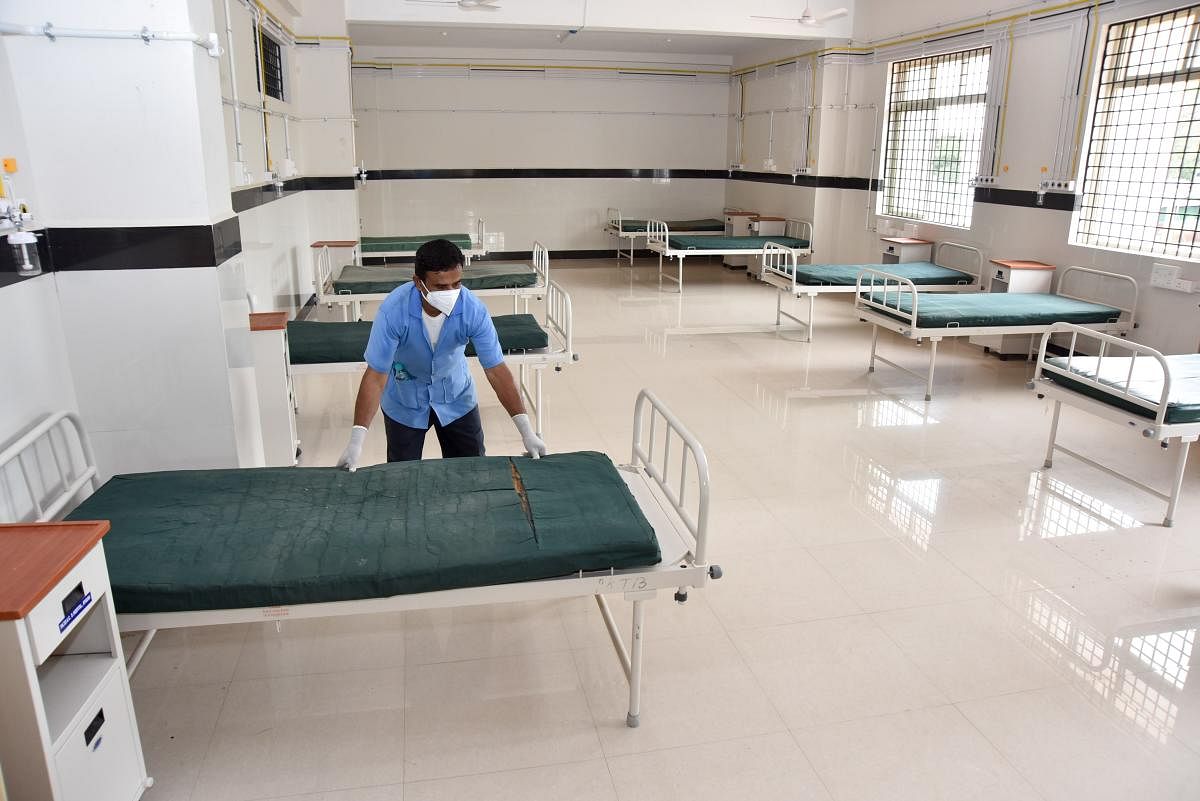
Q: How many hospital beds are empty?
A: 9